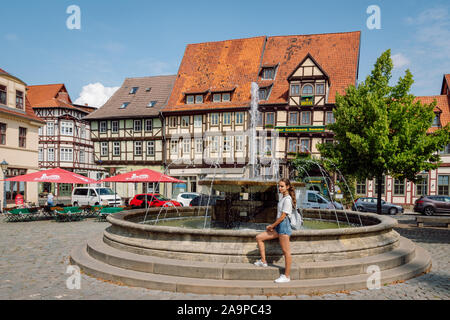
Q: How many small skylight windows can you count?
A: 4